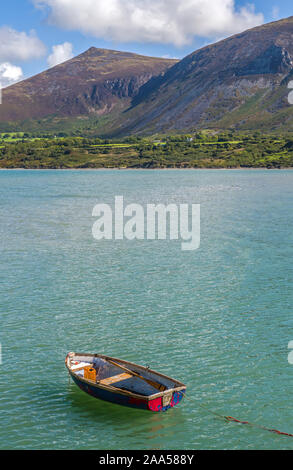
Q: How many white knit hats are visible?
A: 0